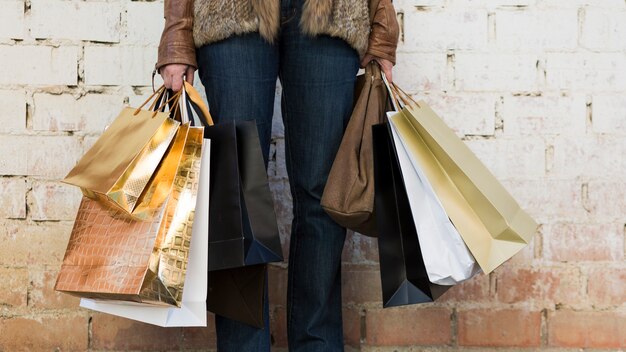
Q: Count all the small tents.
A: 0